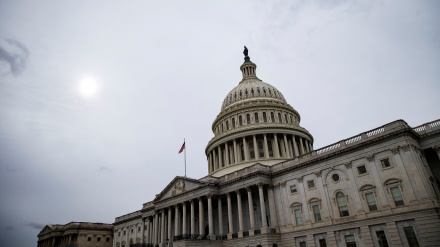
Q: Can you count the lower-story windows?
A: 5